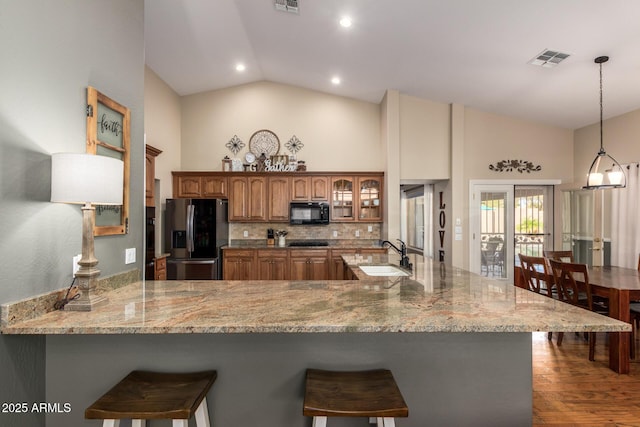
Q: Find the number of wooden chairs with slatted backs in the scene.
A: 3